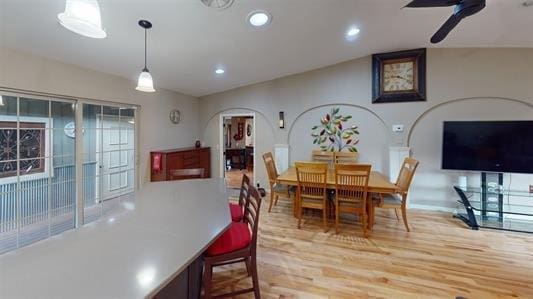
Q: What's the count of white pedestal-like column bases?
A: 2